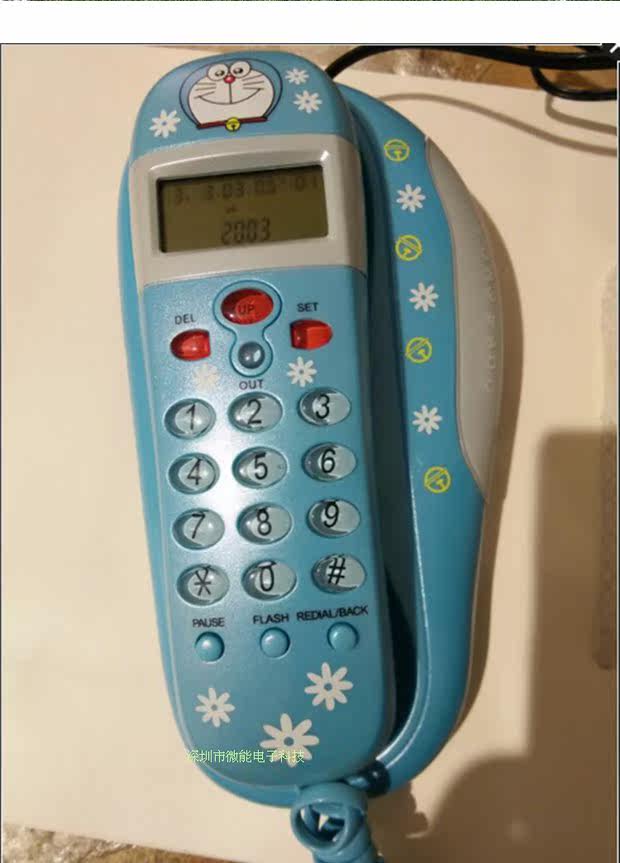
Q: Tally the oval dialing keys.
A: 12